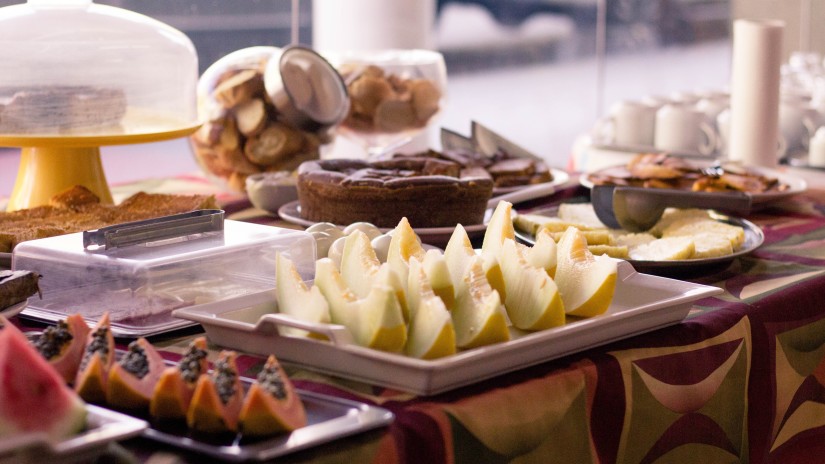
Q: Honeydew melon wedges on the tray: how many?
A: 10